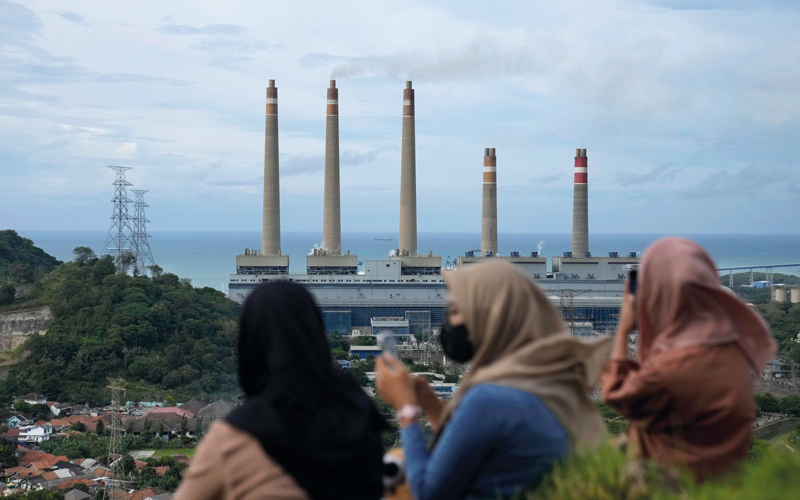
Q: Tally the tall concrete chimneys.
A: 5